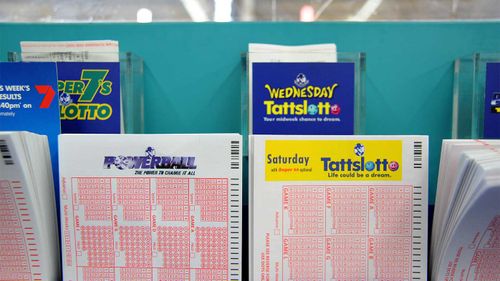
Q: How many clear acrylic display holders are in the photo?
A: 3